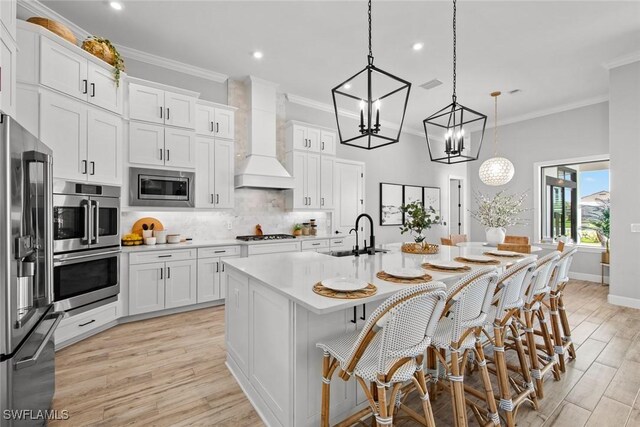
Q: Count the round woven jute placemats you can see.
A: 5